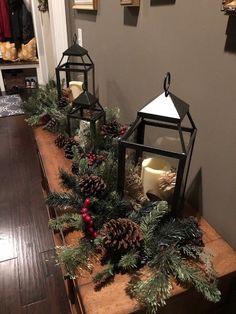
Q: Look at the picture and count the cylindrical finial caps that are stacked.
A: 0